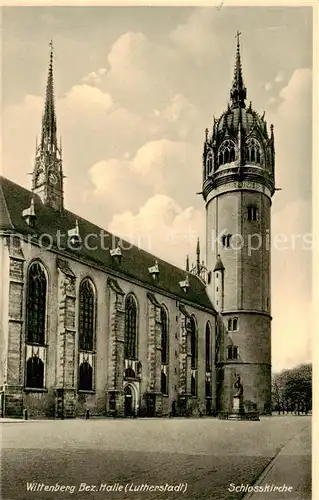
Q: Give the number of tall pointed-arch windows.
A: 6